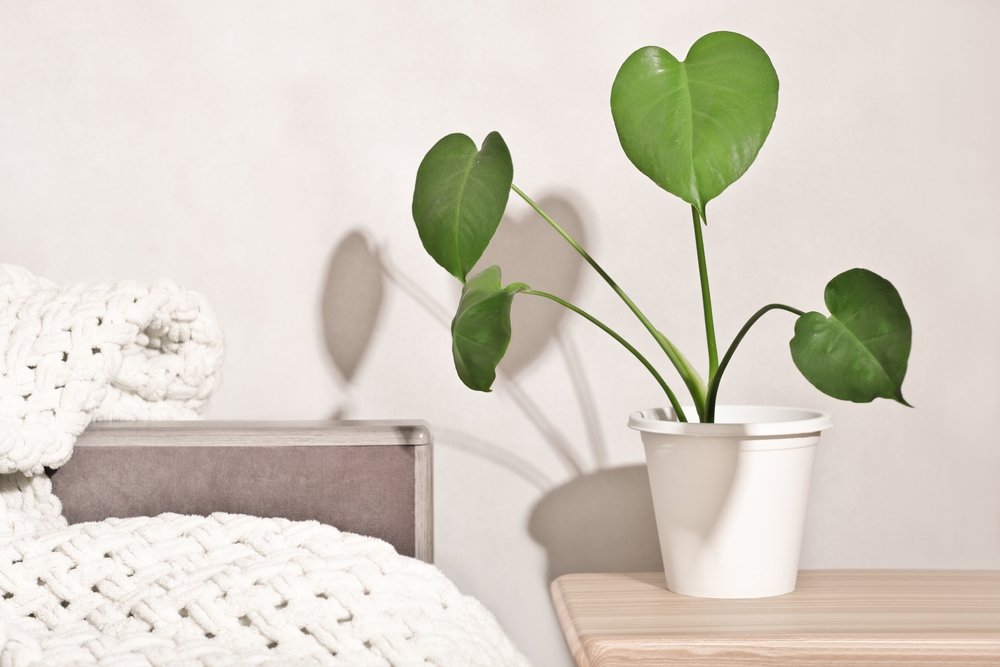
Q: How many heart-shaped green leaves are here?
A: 4